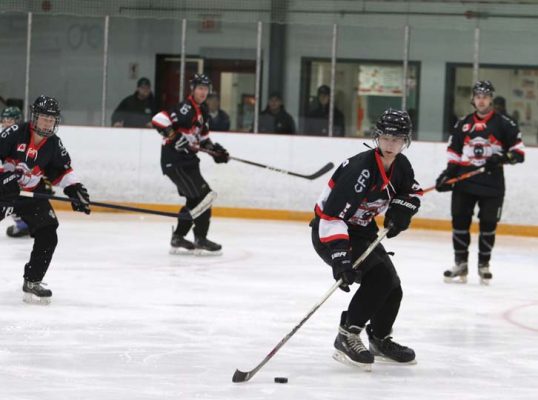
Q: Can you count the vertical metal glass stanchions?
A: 7